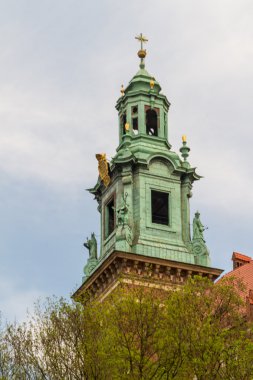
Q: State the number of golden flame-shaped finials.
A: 4